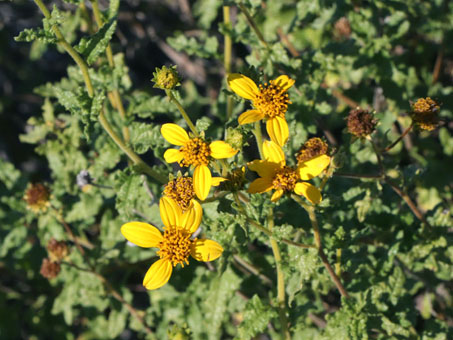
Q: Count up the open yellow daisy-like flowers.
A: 4